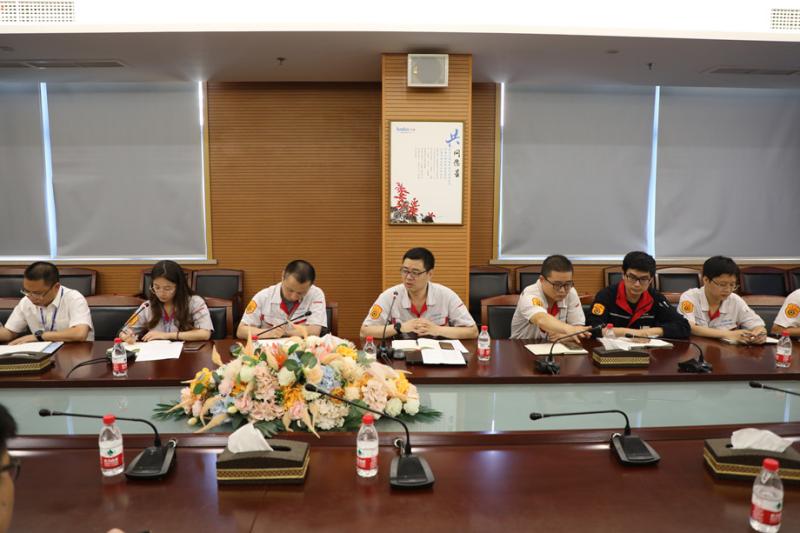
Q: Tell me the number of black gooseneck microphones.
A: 9